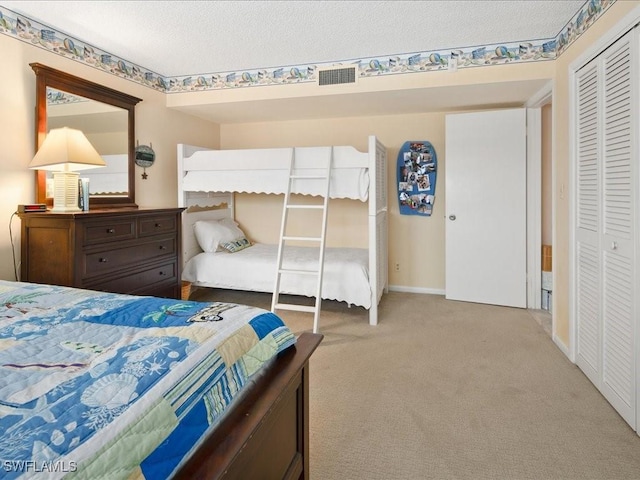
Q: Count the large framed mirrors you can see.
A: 1